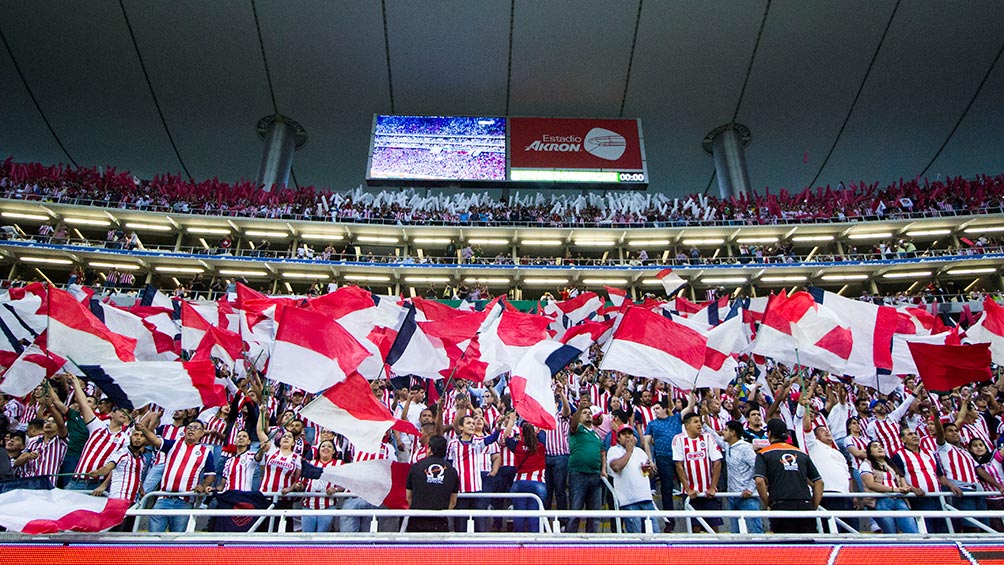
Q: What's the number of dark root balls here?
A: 0